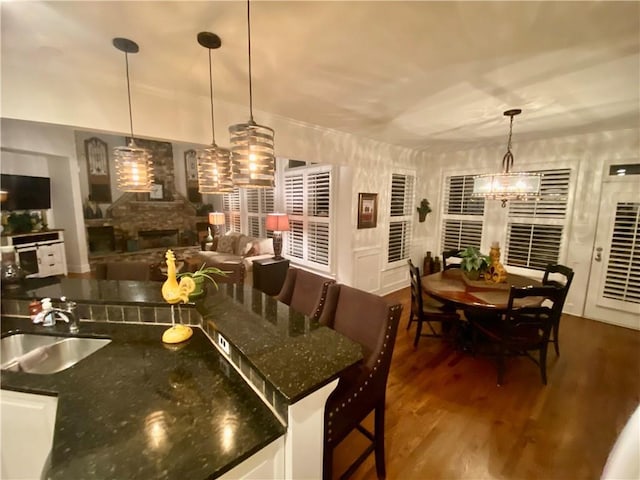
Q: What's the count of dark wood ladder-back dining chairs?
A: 4